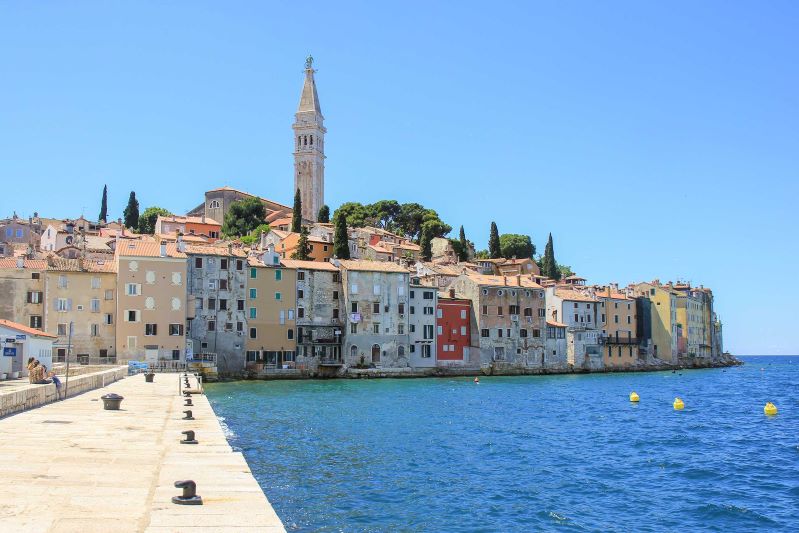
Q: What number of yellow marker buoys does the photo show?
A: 3